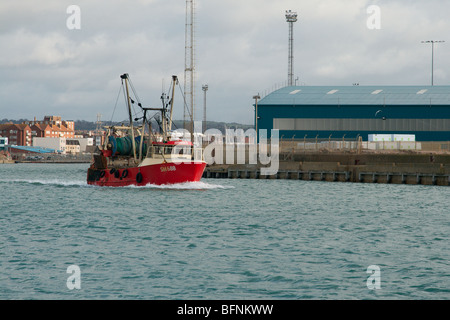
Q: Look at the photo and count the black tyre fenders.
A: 5